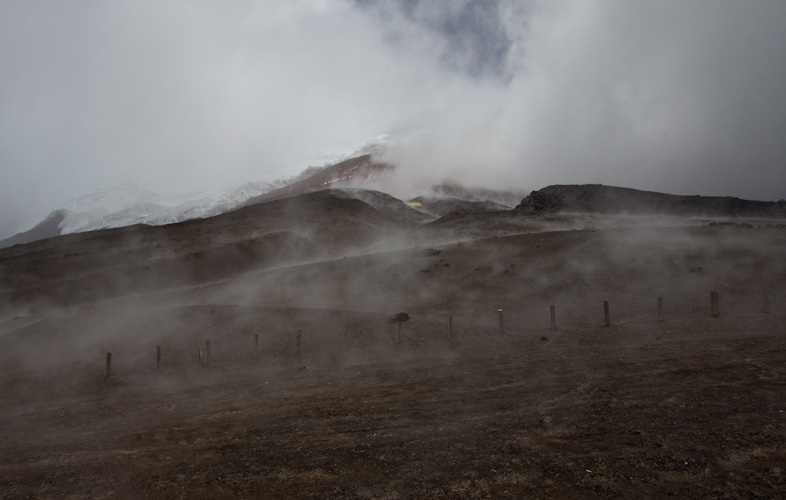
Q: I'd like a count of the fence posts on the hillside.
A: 14